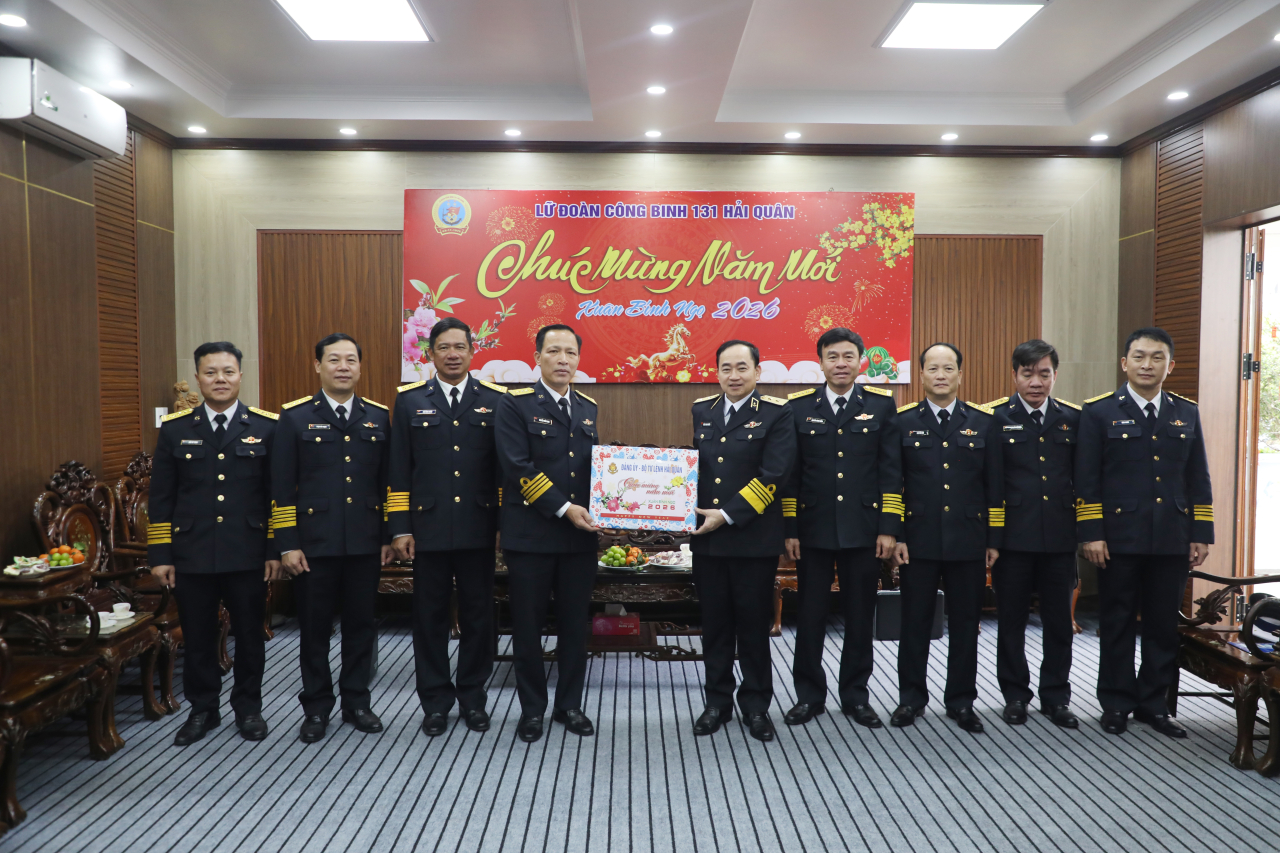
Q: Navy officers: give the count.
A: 9